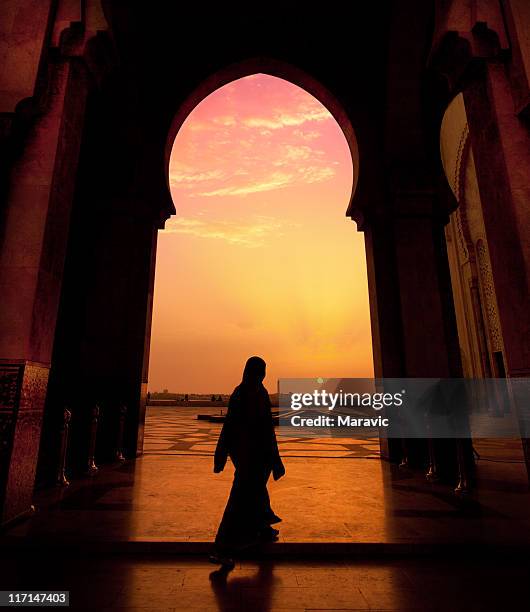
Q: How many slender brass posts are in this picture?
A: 6